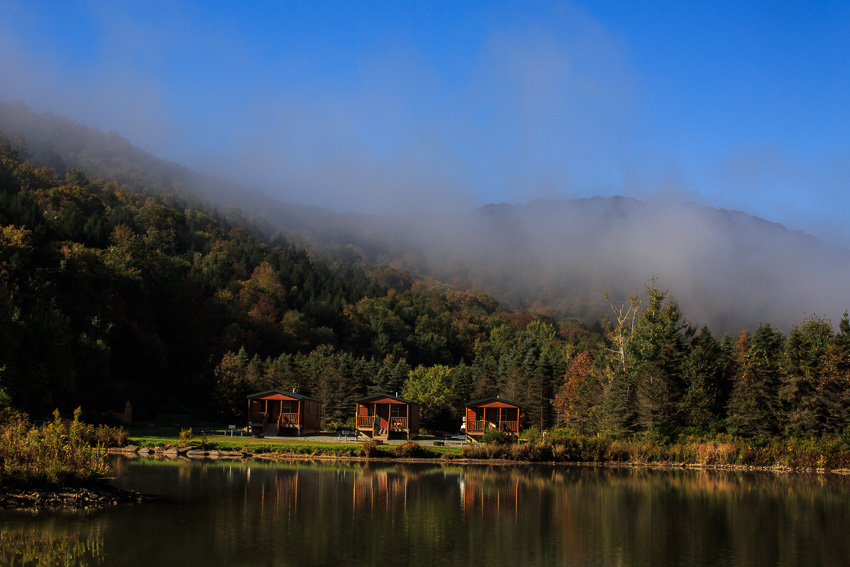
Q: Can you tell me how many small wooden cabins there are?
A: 3